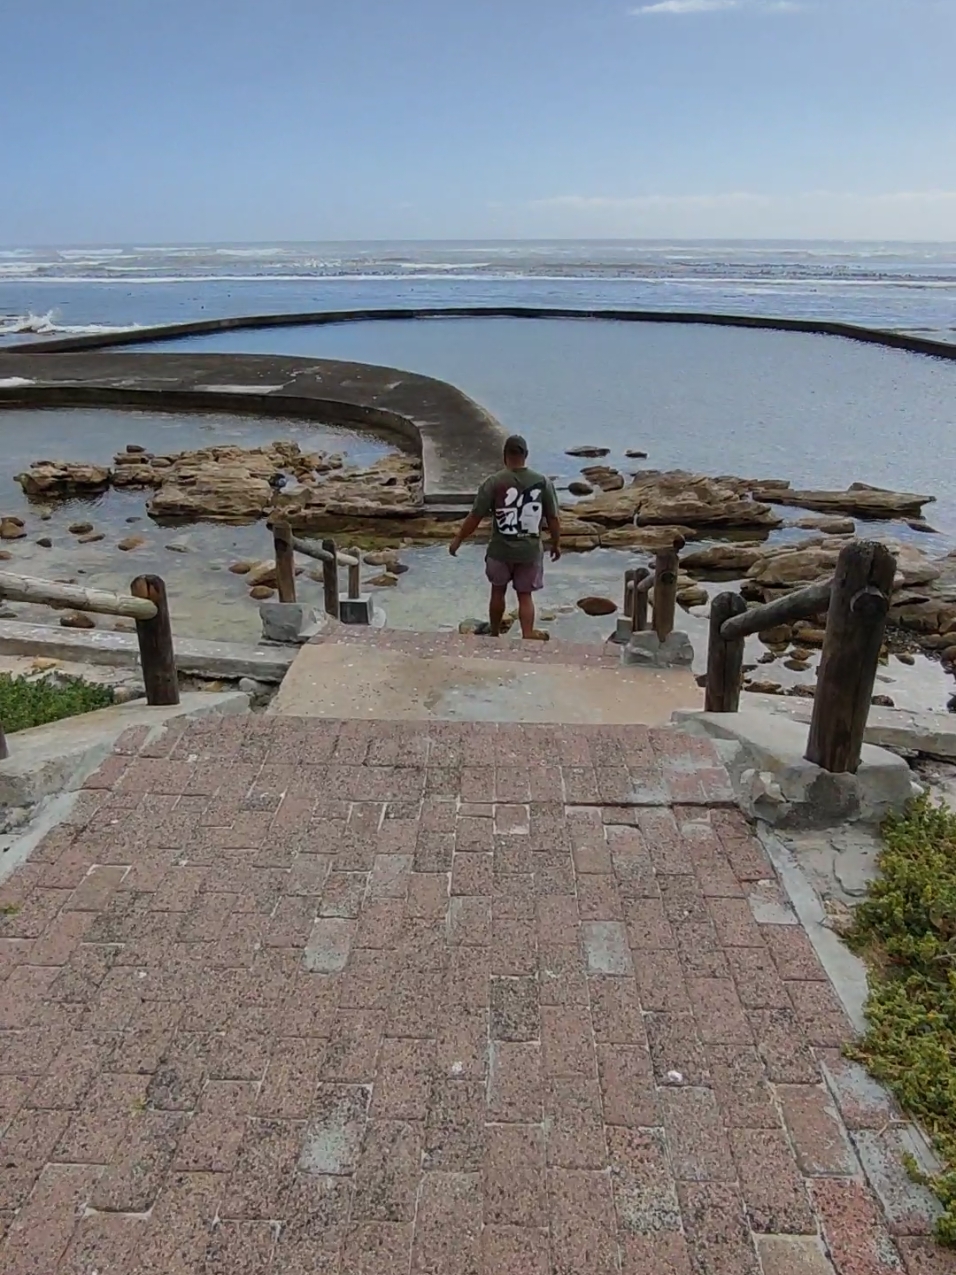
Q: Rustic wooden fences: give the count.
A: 4